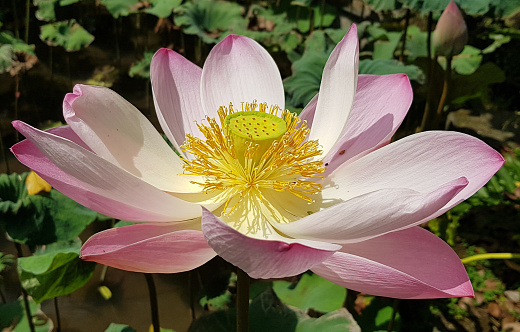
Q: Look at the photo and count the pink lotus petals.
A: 12